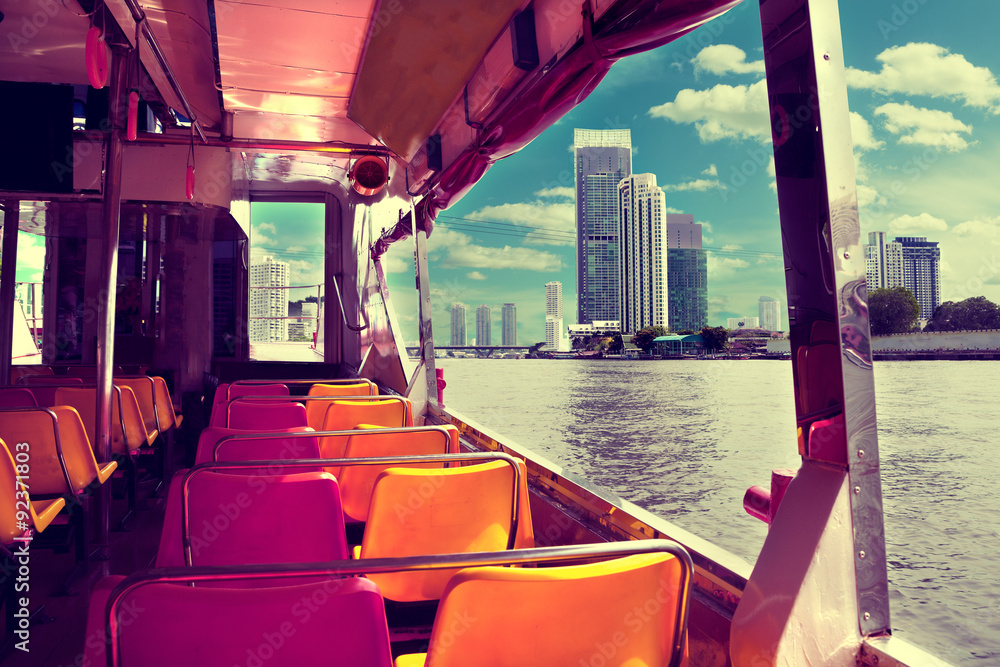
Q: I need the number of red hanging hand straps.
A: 3